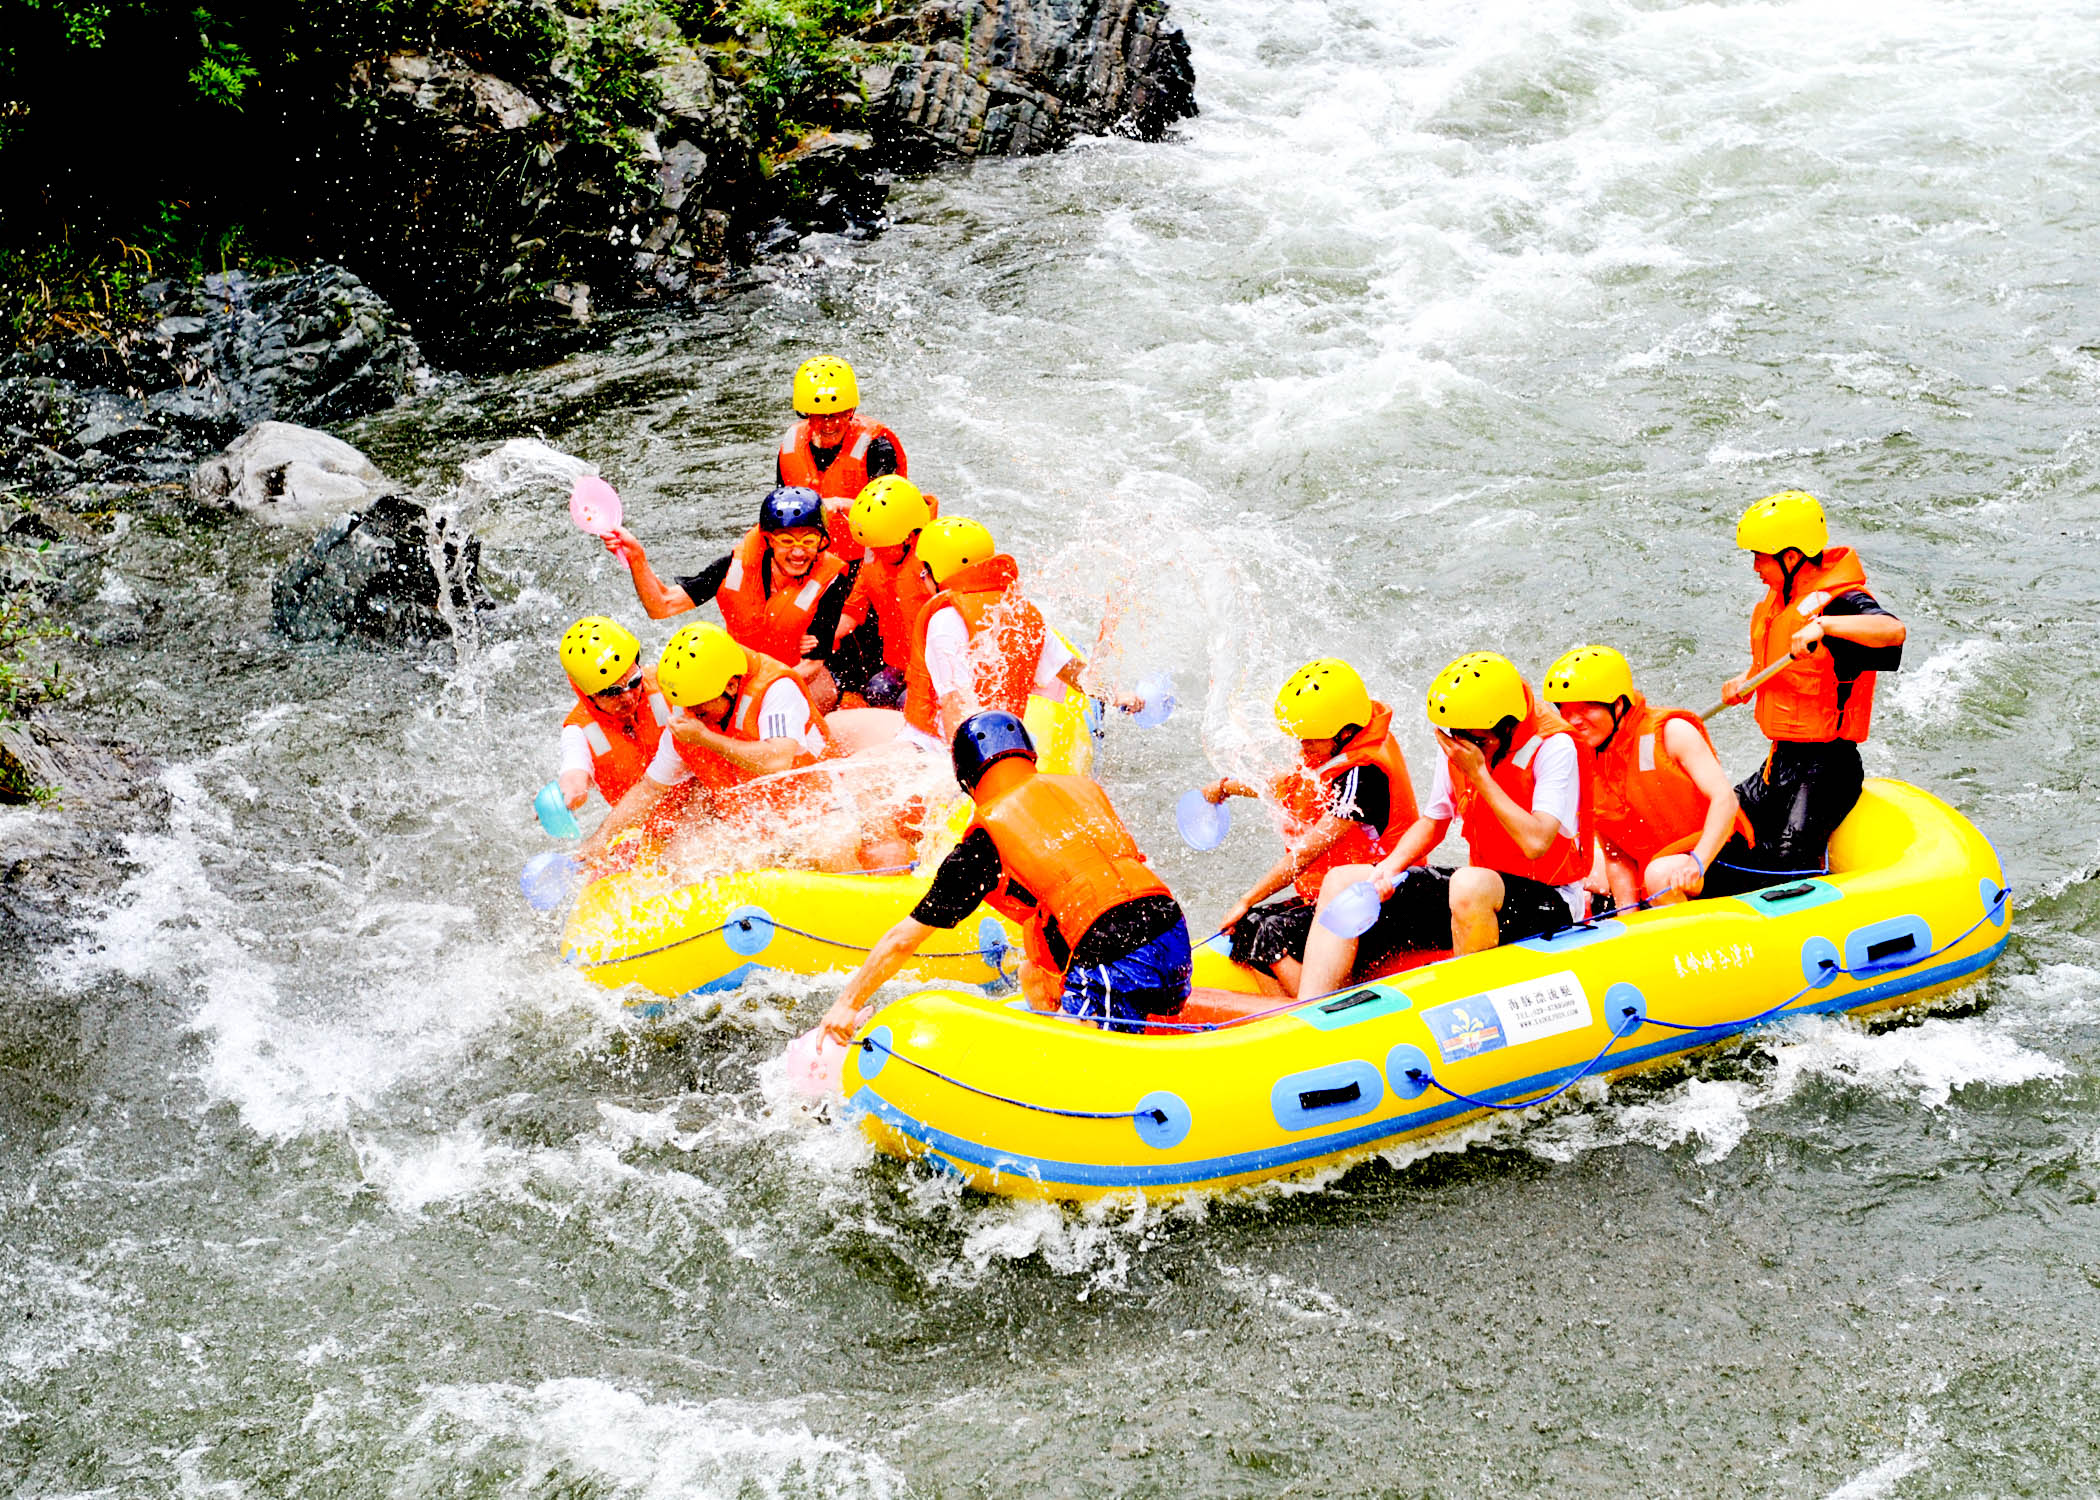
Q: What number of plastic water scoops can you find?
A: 7